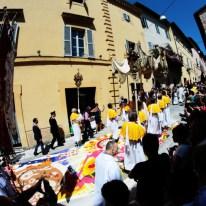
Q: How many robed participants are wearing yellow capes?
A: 8